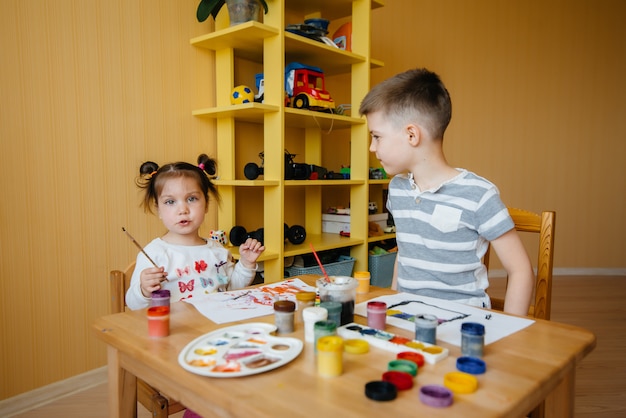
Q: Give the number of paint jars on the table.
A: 12